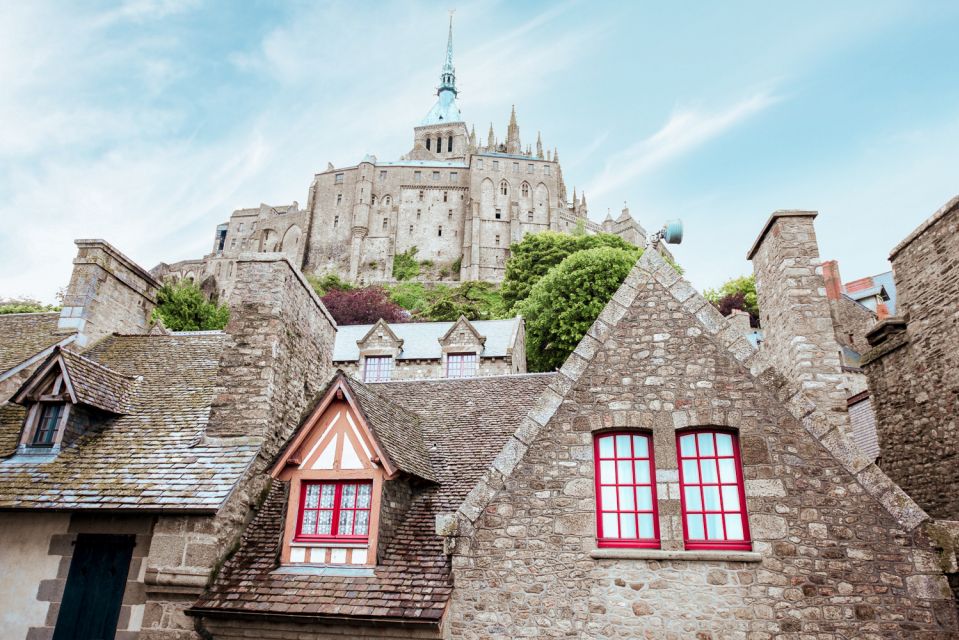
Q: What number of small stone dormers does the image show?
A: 2